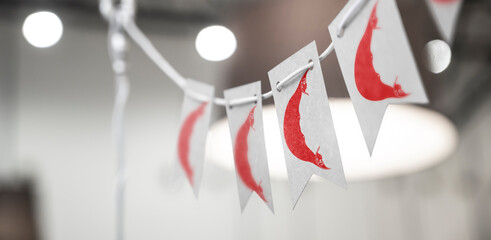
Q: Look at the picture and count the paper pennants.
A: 5